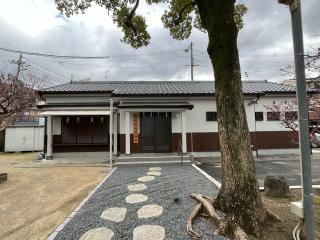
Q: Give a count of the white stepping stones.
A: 9